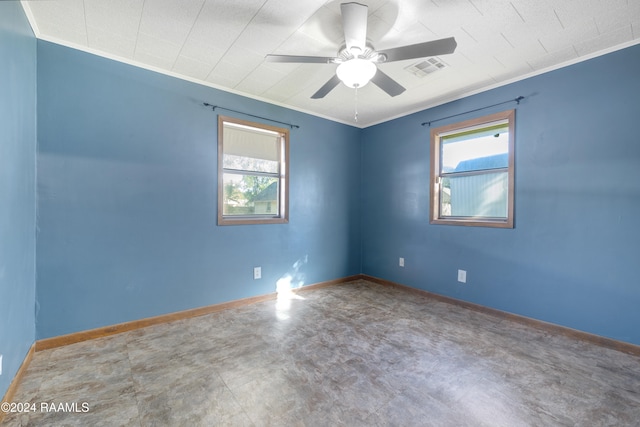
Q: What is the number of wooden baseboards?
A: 3